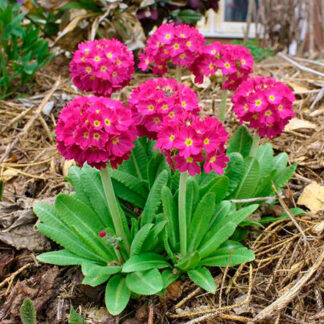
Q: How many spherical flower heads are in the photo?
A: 7